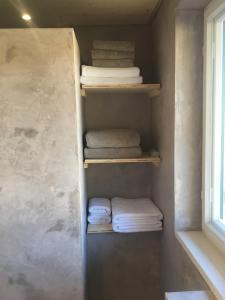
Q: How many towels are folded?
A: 11